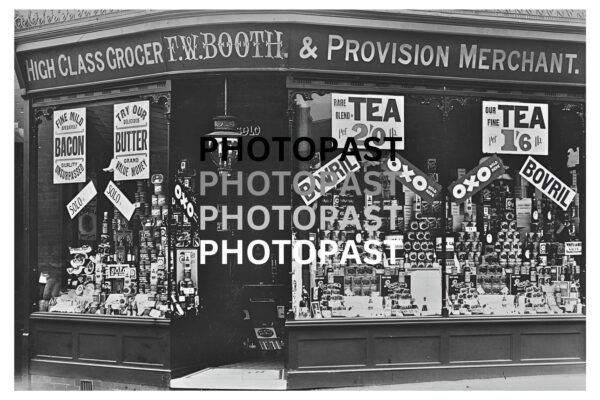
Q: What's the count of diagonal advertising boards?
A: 7